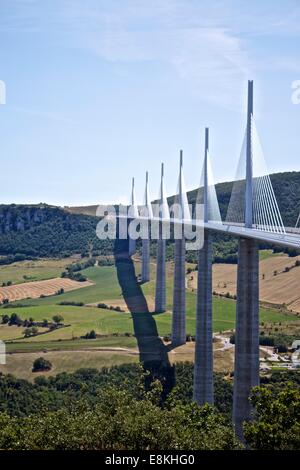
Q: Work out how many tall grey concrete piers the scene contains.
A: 6